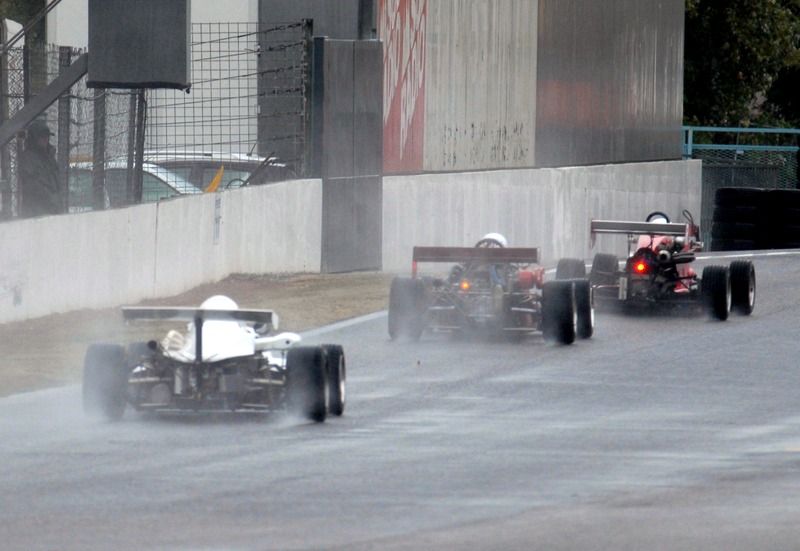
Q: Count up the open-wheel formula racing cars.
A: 3